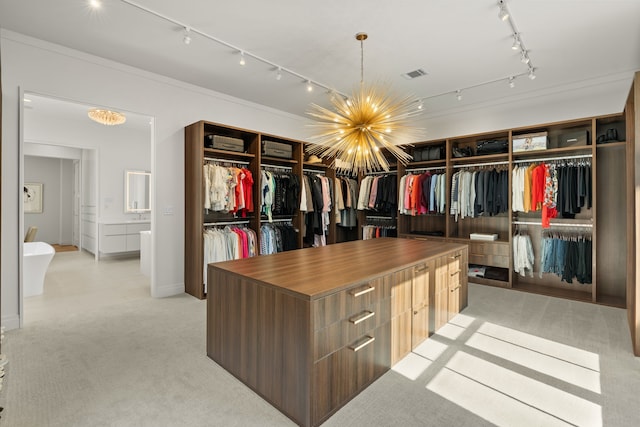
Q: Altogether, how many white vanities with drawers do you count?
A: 1